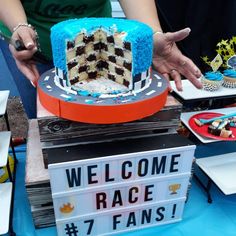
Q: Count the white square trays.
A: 6